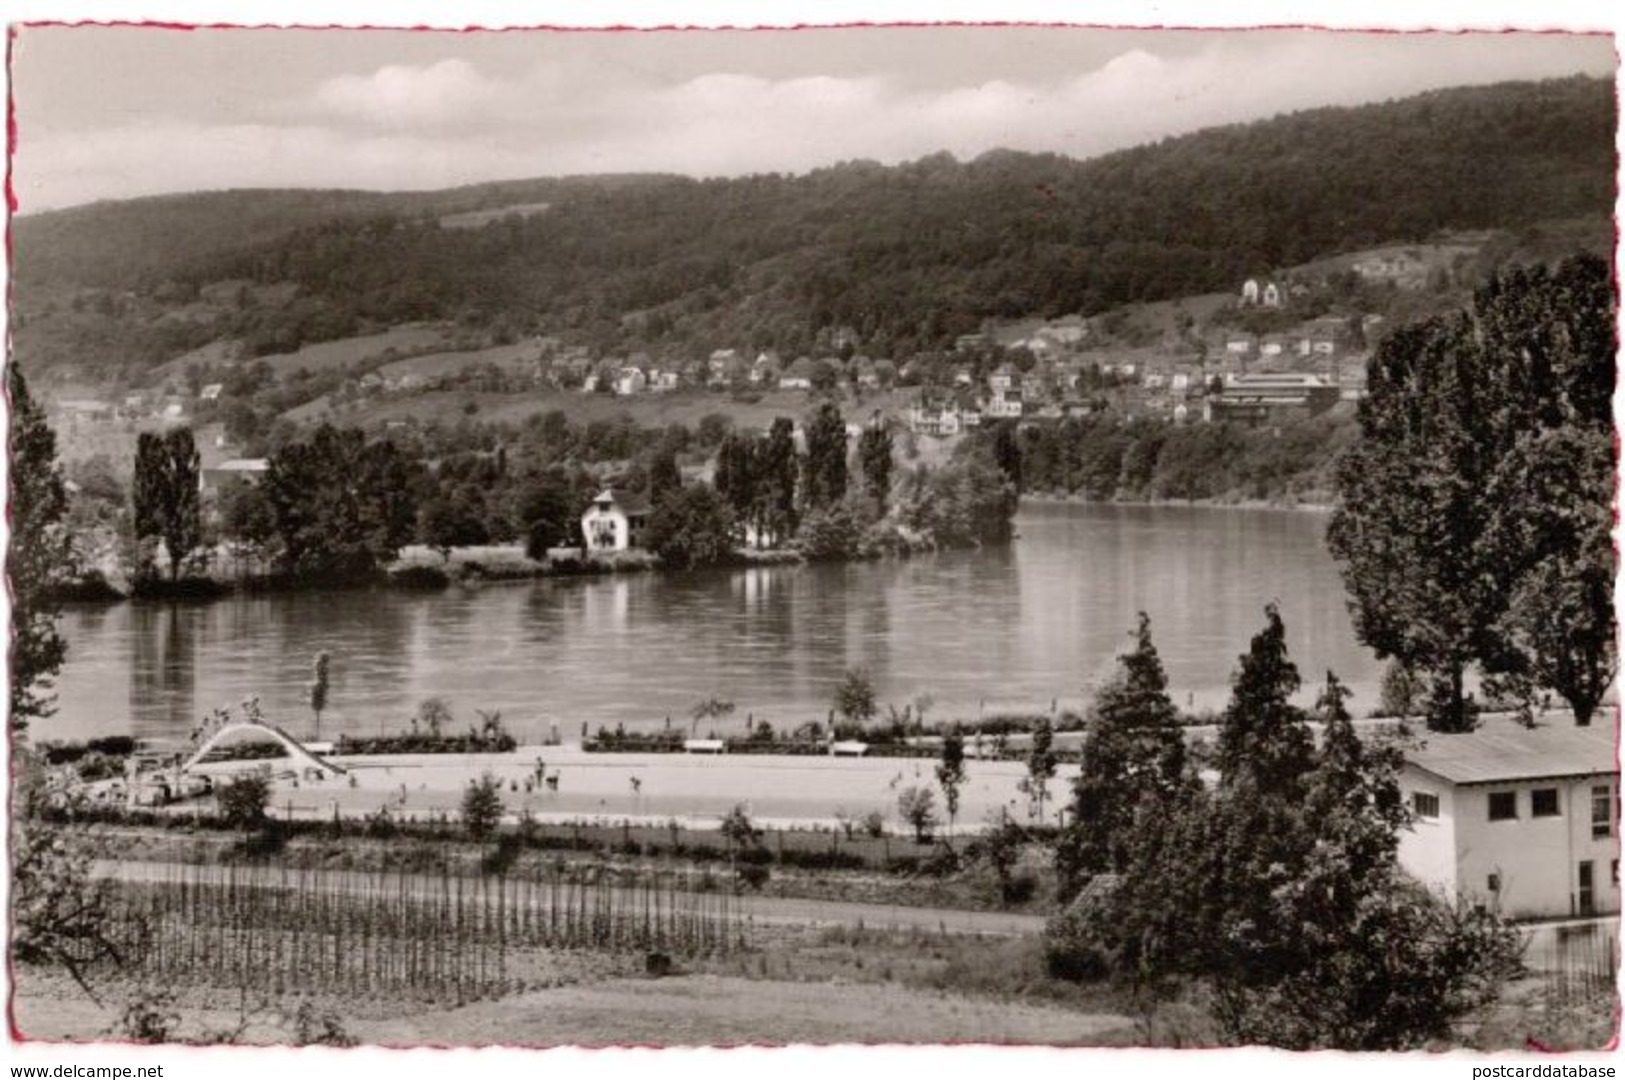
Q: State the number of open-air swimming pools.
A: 1